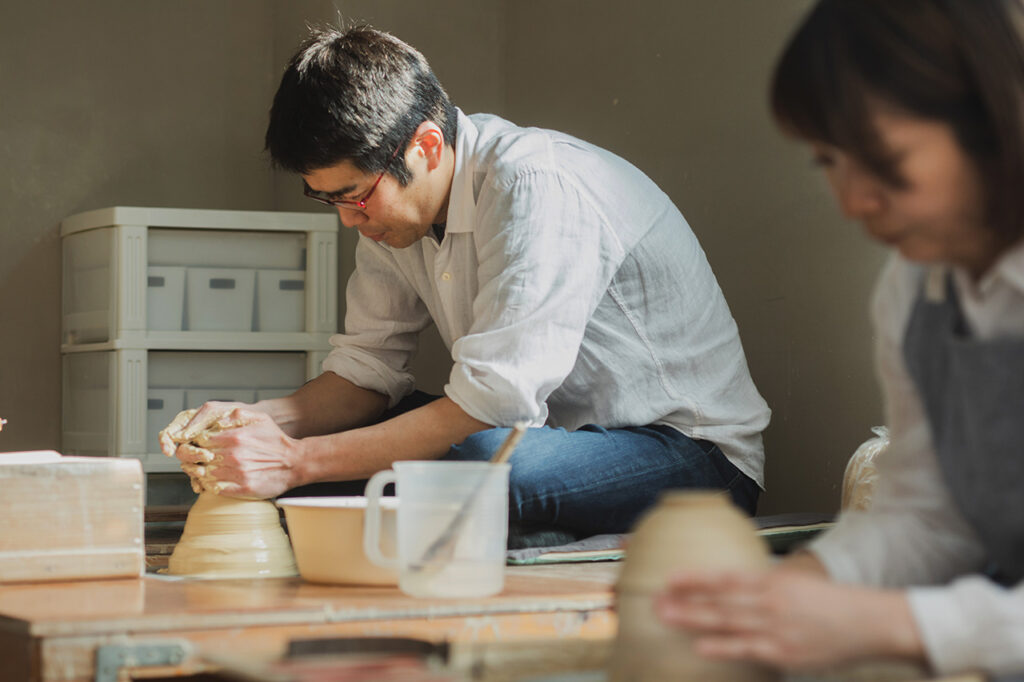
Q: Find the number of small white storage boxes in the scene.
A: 6